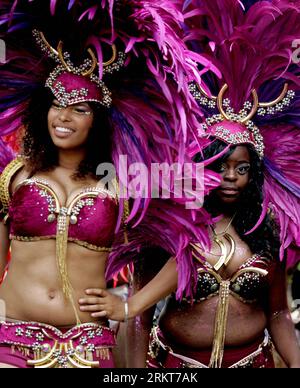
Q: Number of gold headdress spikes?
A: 8